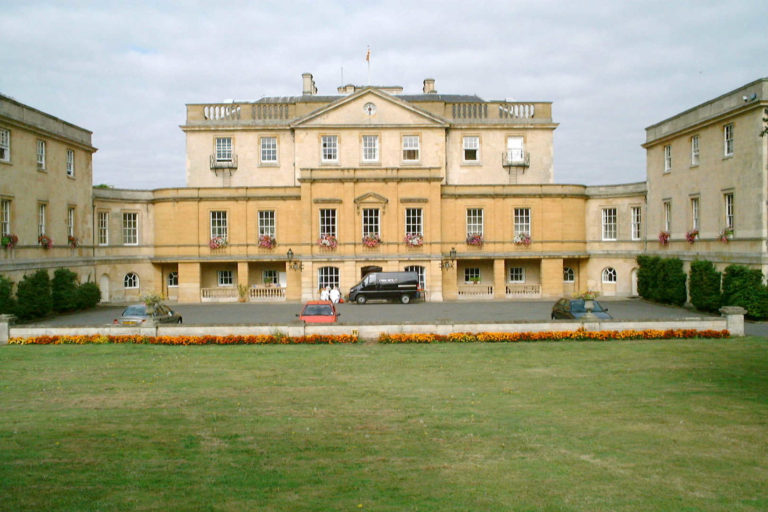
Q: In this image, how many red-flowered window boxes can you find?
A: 13